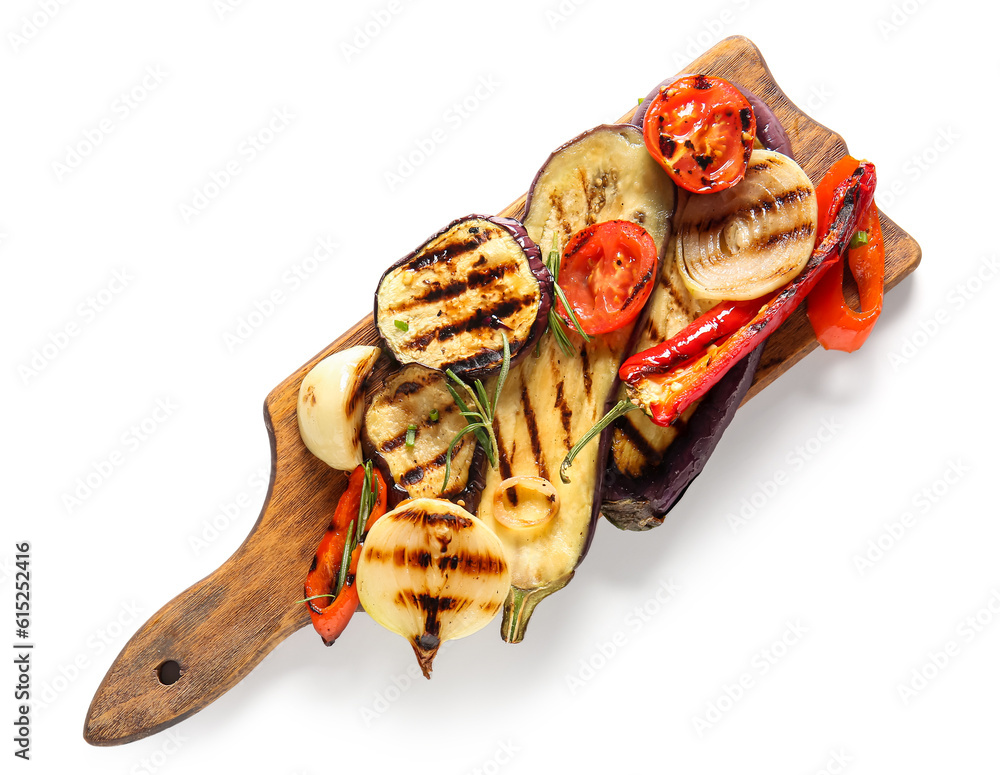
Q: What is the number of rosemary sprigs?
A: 3